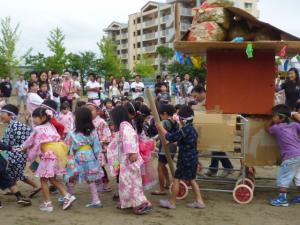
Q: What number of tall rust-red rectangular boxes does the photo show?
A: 1